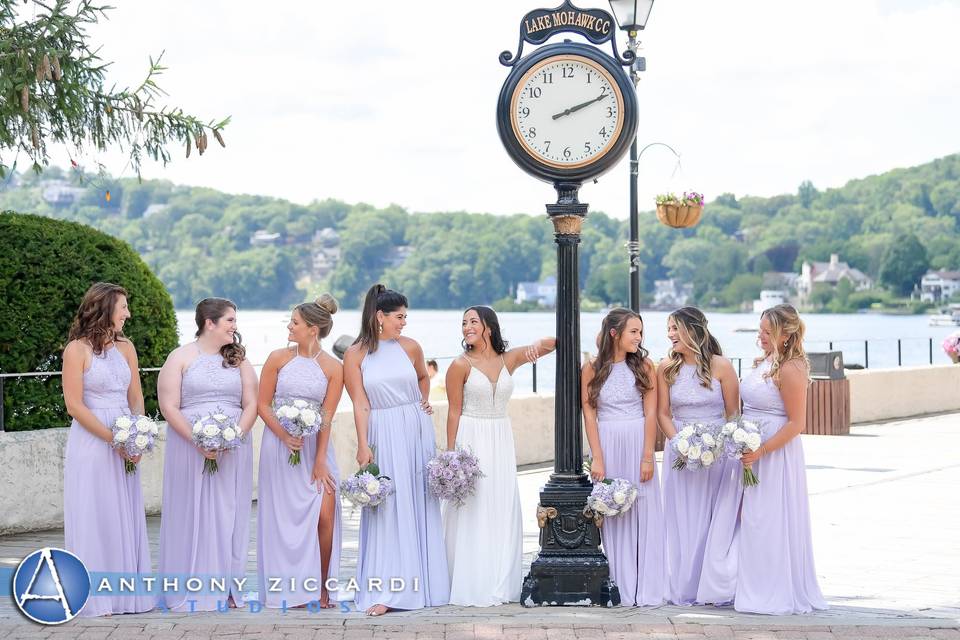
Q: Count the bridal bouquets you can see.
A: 8